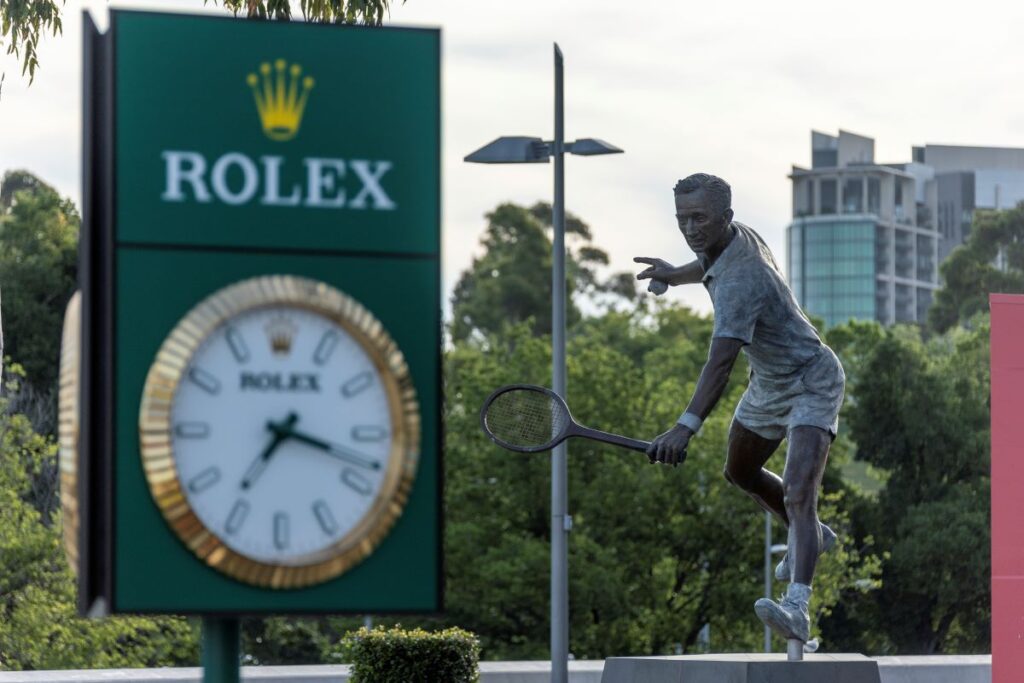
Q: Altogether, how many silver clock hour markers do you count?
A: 11